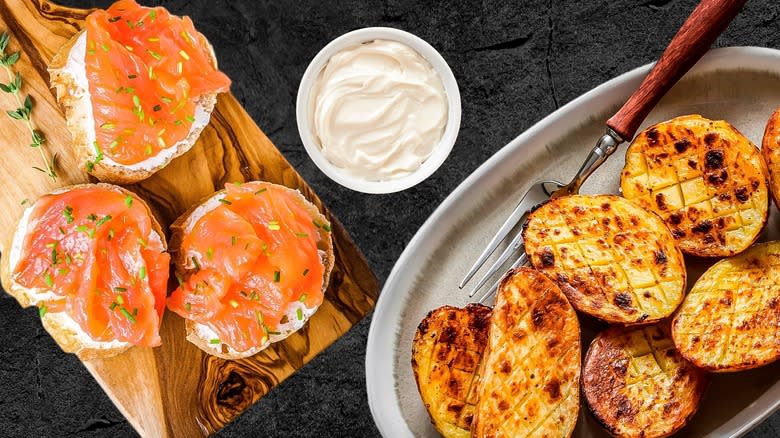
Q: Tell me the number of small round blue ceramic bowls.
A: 0